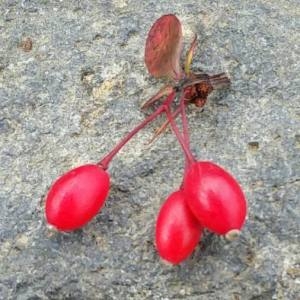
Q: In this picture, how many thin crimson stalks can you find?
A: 3